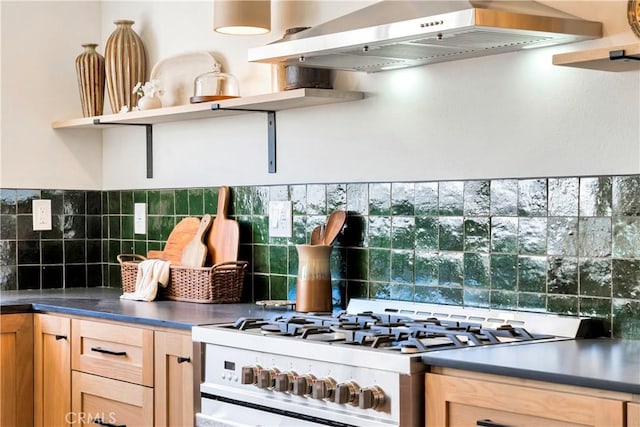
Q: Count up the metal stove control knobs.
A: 7